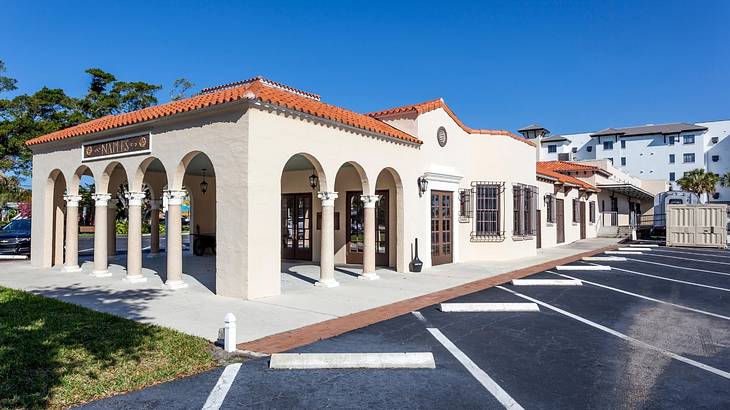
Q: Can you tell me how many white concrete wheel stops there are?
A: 8